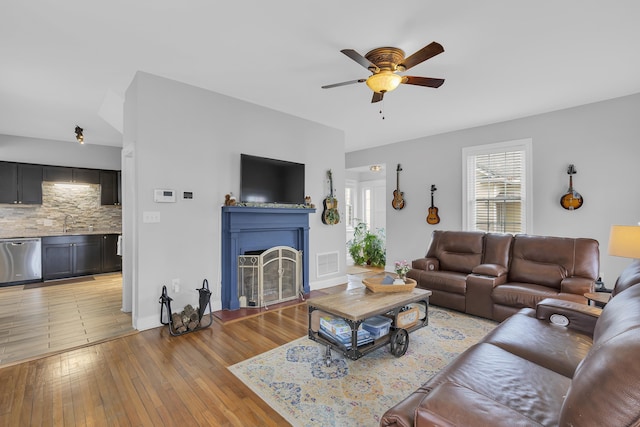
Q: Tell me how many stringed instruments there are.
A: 4